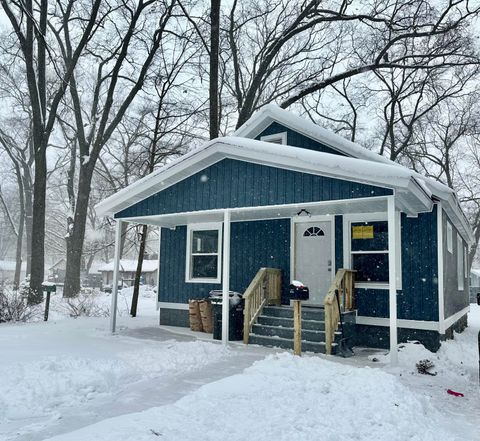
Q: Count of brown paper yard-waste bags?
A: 2